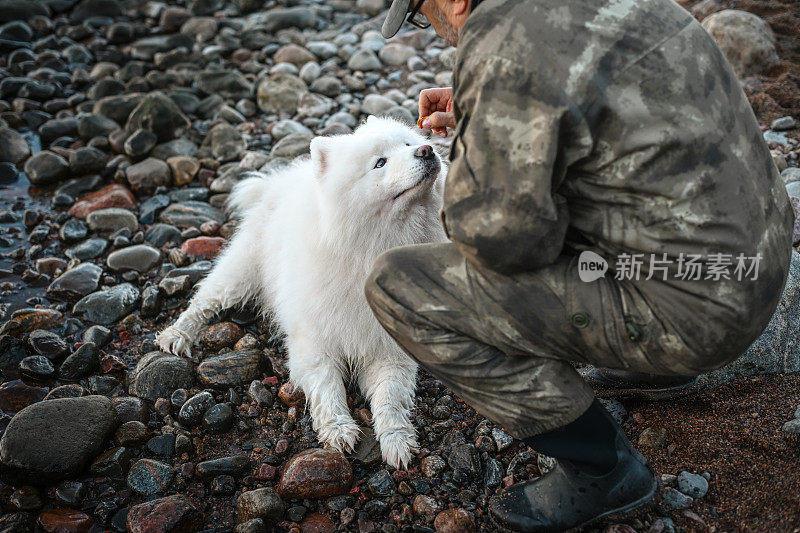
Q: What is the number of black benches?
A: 0